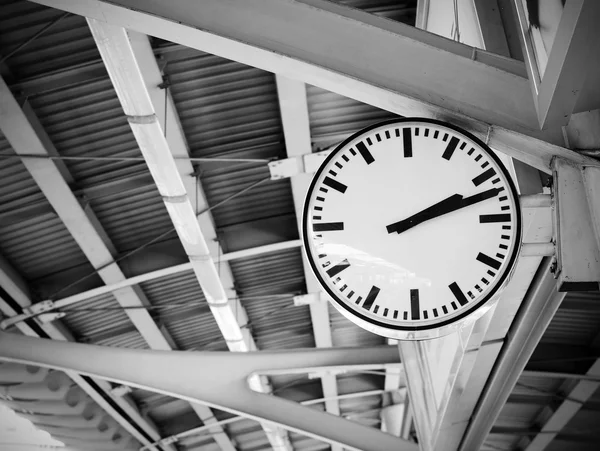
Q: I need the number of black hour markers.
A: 12